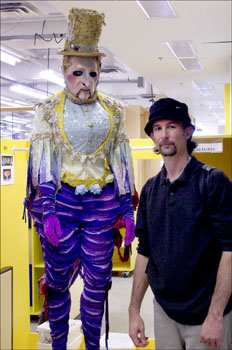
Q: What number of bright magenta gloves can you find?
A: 2